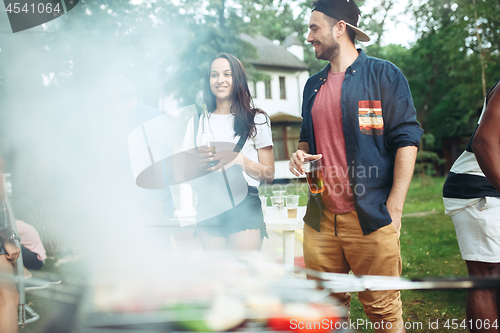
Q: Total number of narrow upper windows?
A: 3